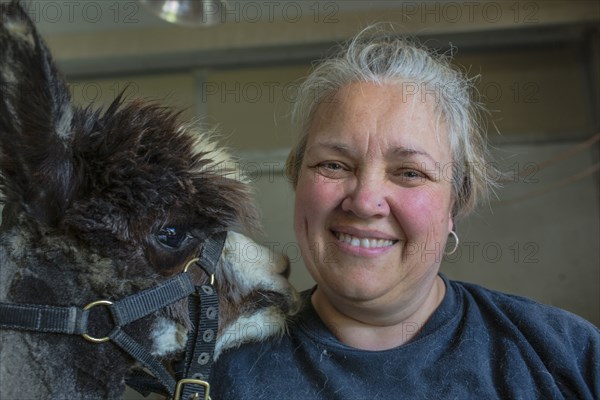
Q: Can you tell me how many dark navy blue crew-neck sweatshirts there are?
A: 1